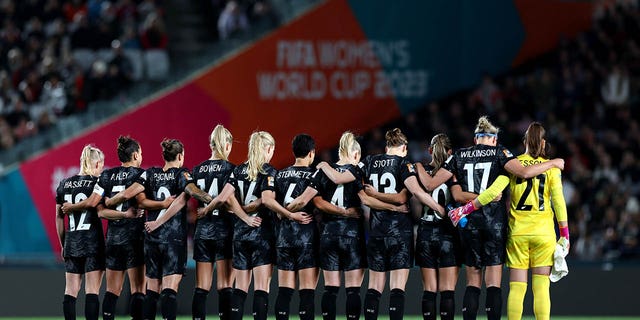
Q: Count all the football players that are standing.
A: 11